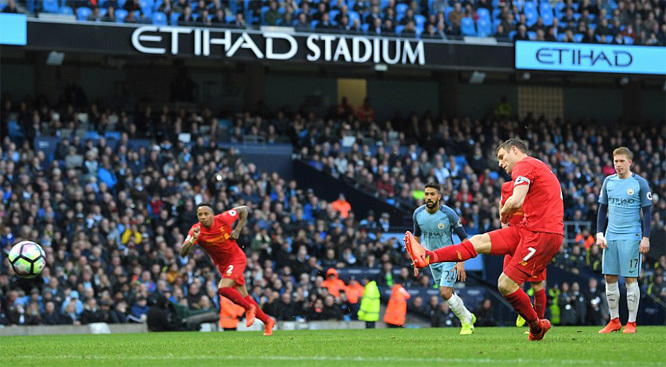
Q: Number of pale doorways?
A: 1